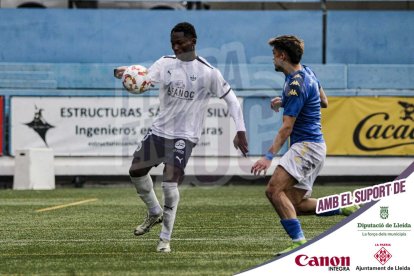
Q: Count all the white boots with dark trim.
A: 2